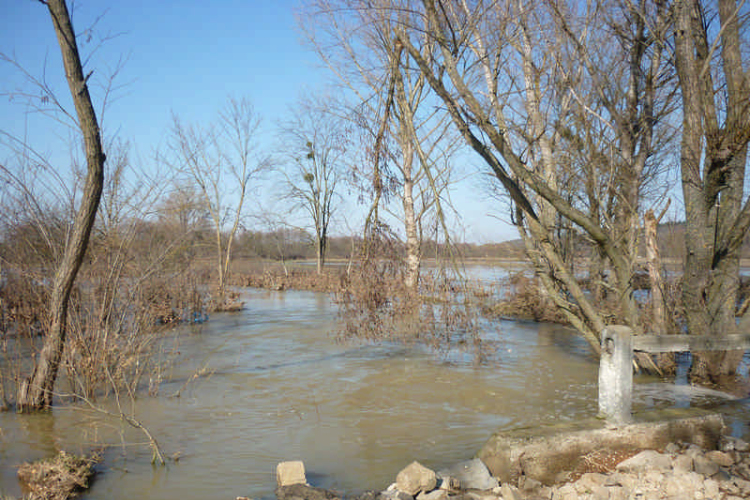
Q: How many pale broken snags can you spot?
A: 1